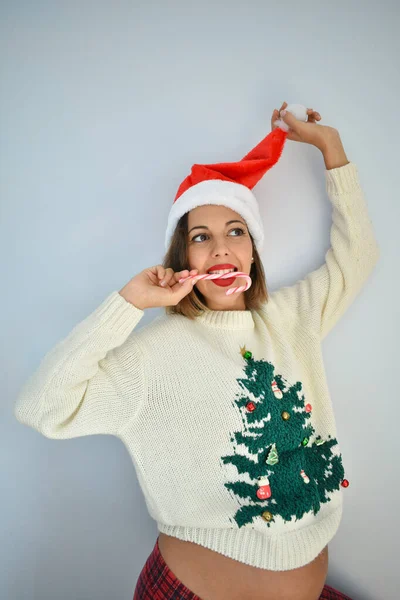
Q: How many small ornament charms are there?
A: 12